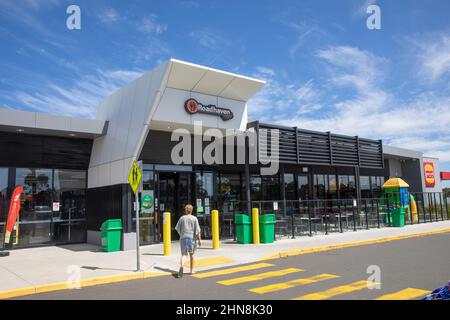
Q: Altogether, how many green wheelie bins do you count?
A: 4